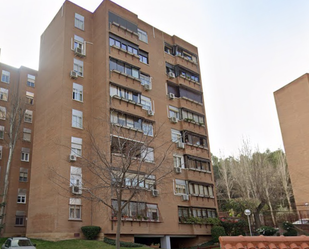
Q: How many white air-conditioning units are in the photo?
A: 13